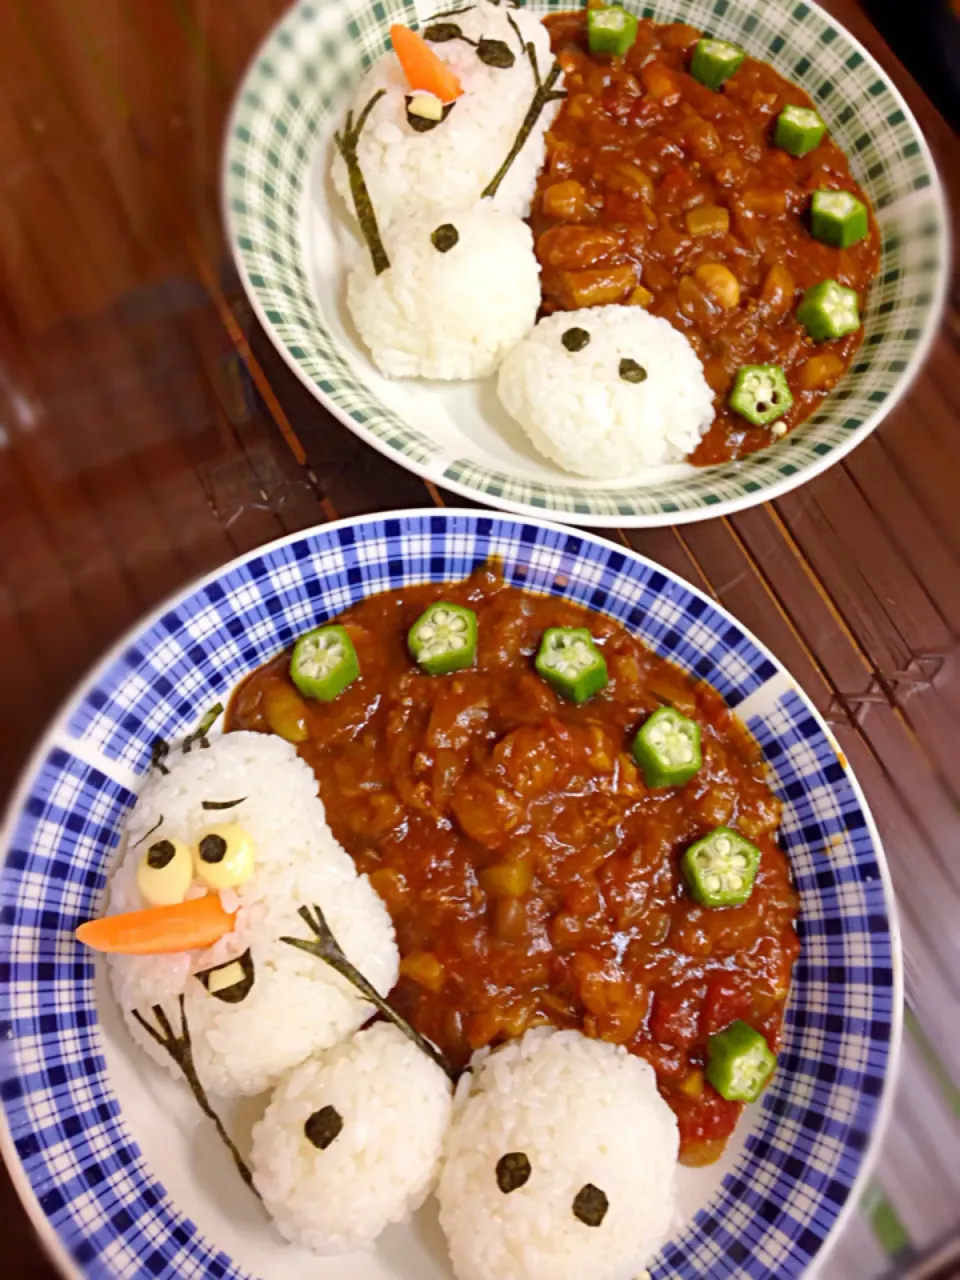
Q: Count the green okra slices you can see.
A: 12